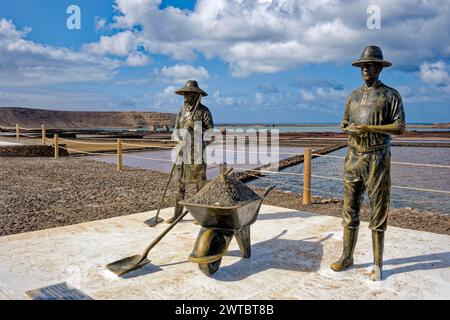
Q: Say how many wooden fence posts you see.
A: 5